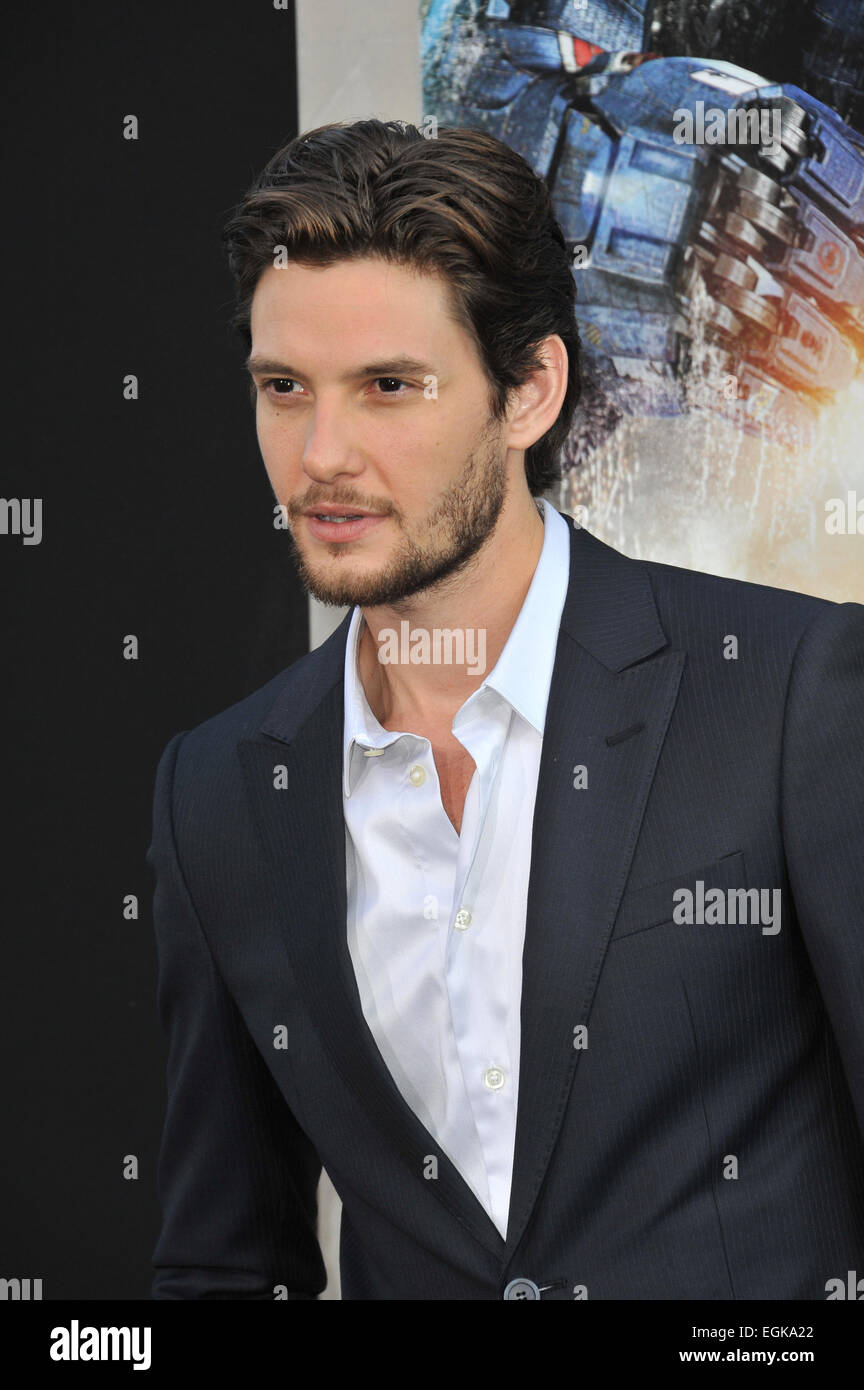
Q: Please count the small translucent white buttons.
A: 4